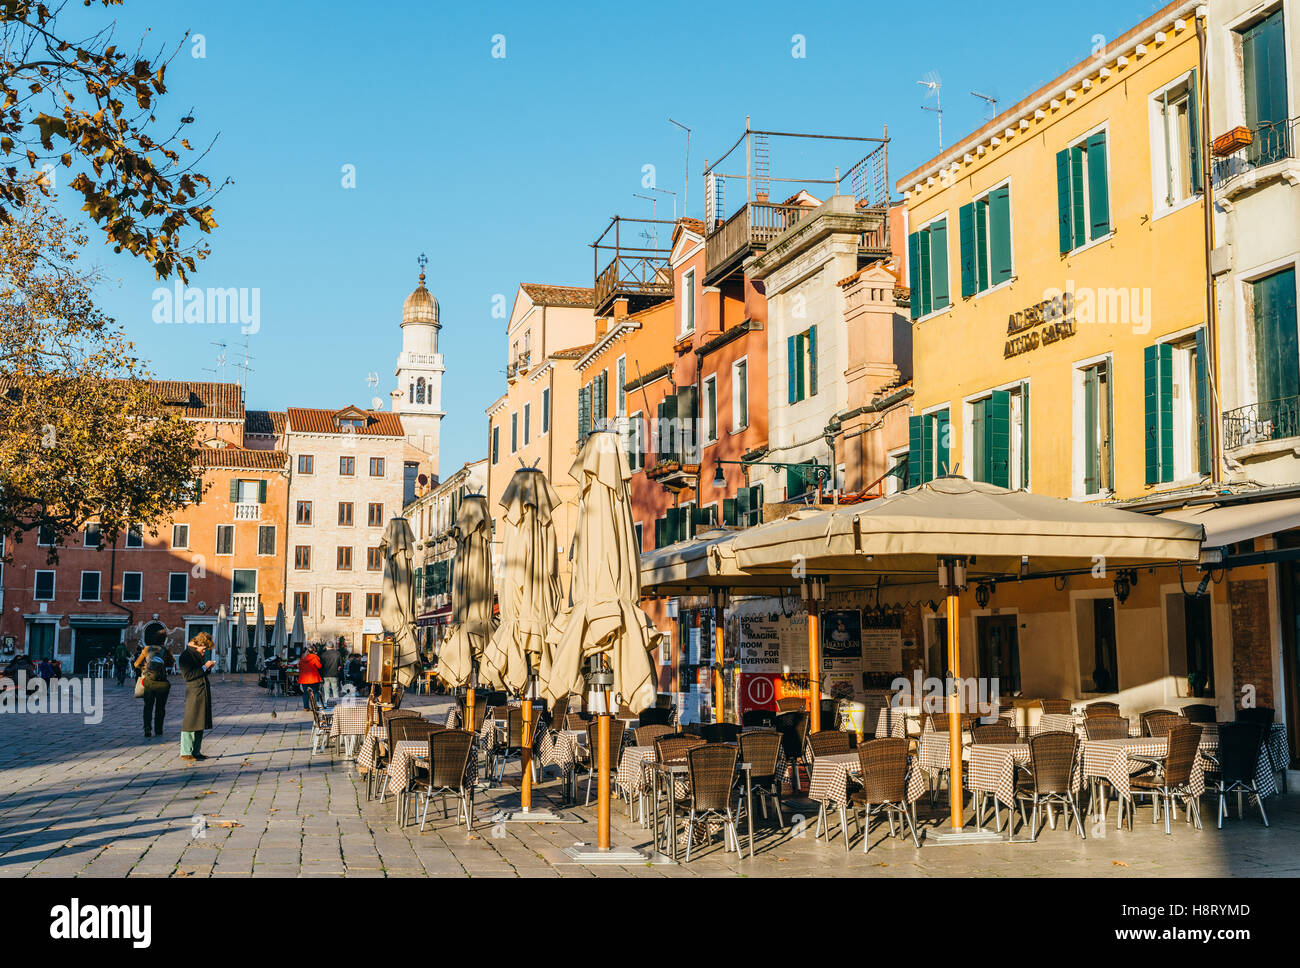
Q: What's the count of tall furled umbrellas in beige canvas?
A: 4